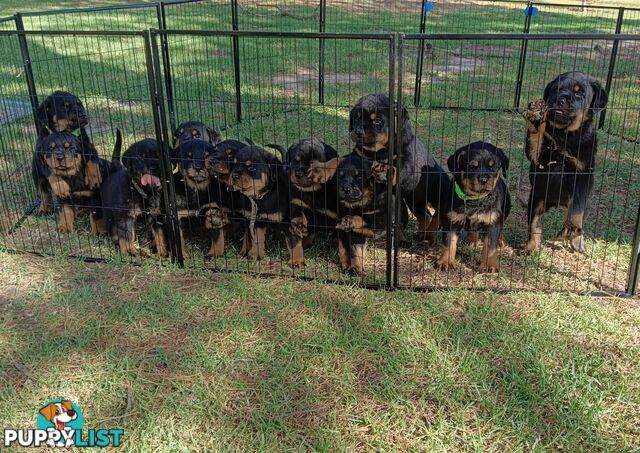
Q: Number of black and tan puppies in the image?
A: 12